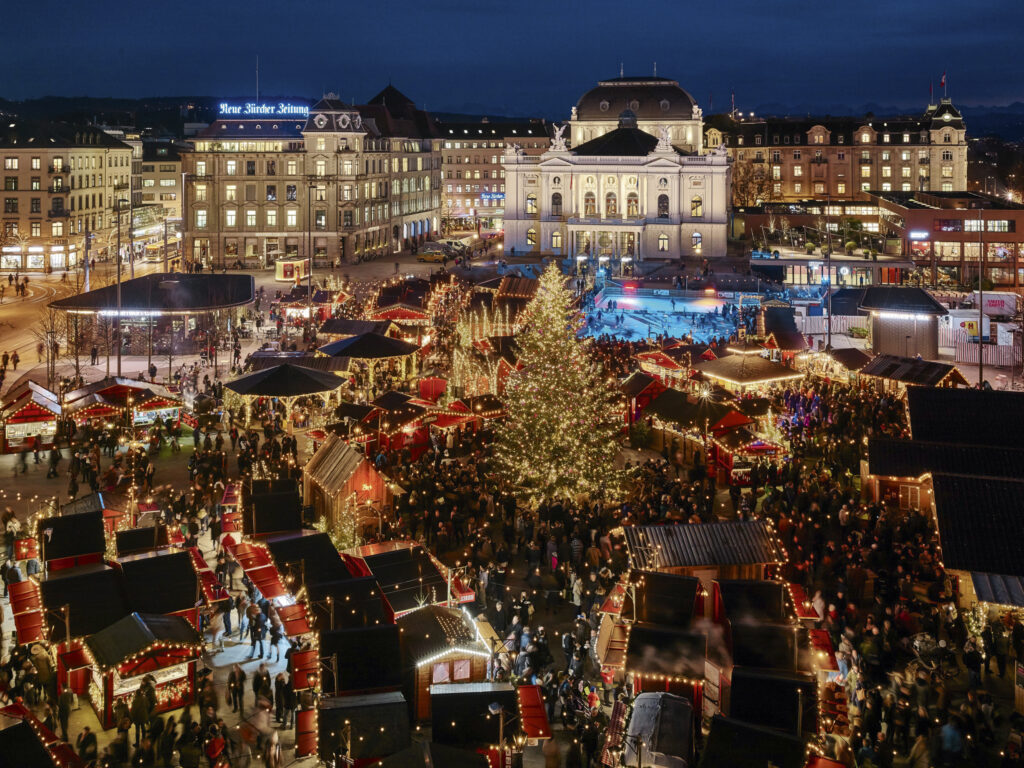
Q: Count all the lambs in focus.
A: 0